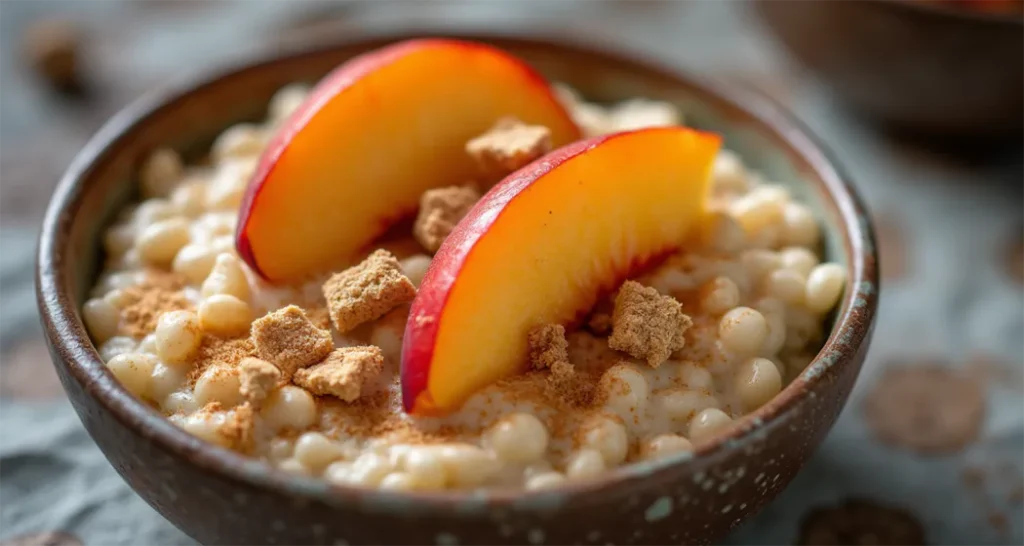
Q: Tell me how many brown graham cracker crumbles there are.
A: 8